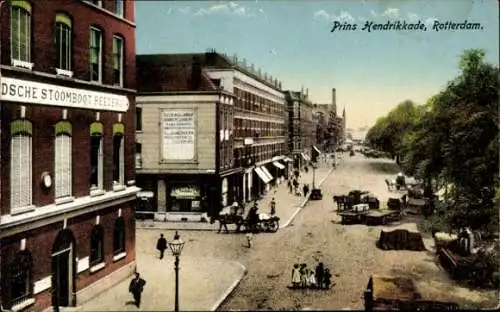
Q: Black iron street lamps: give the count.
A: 1